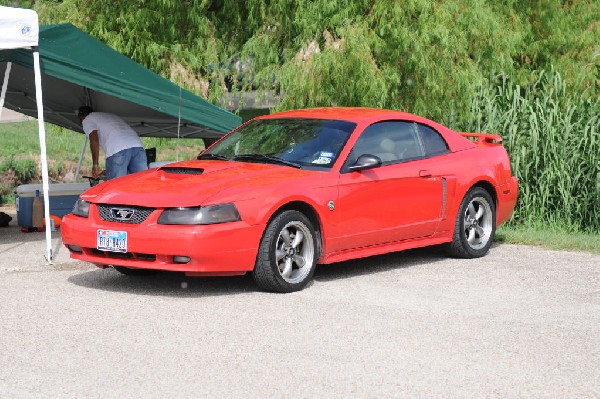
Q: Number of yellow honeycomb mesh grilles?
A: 0